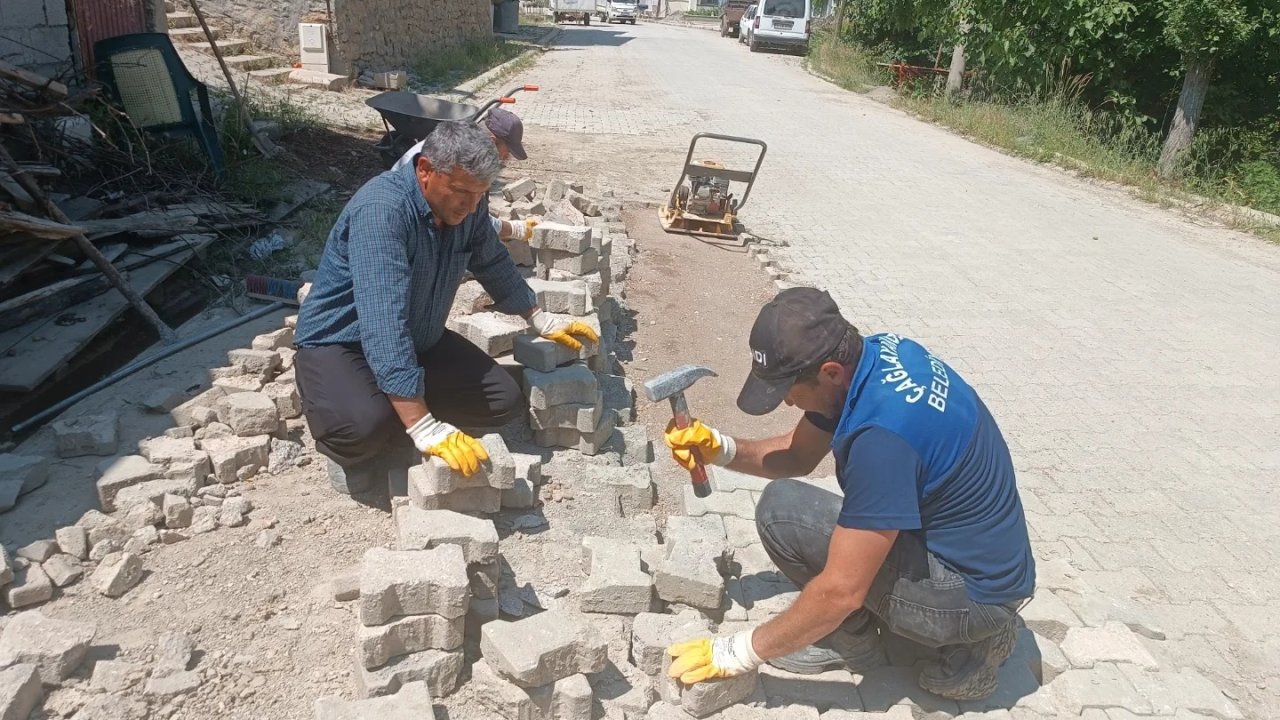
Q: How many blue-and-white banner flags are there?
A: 0